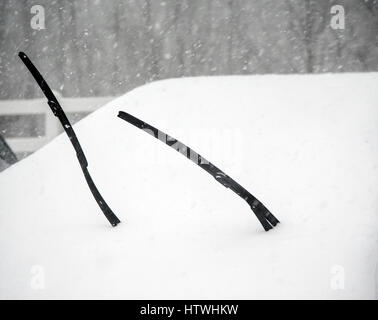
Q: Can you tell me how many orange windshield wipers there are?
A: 0